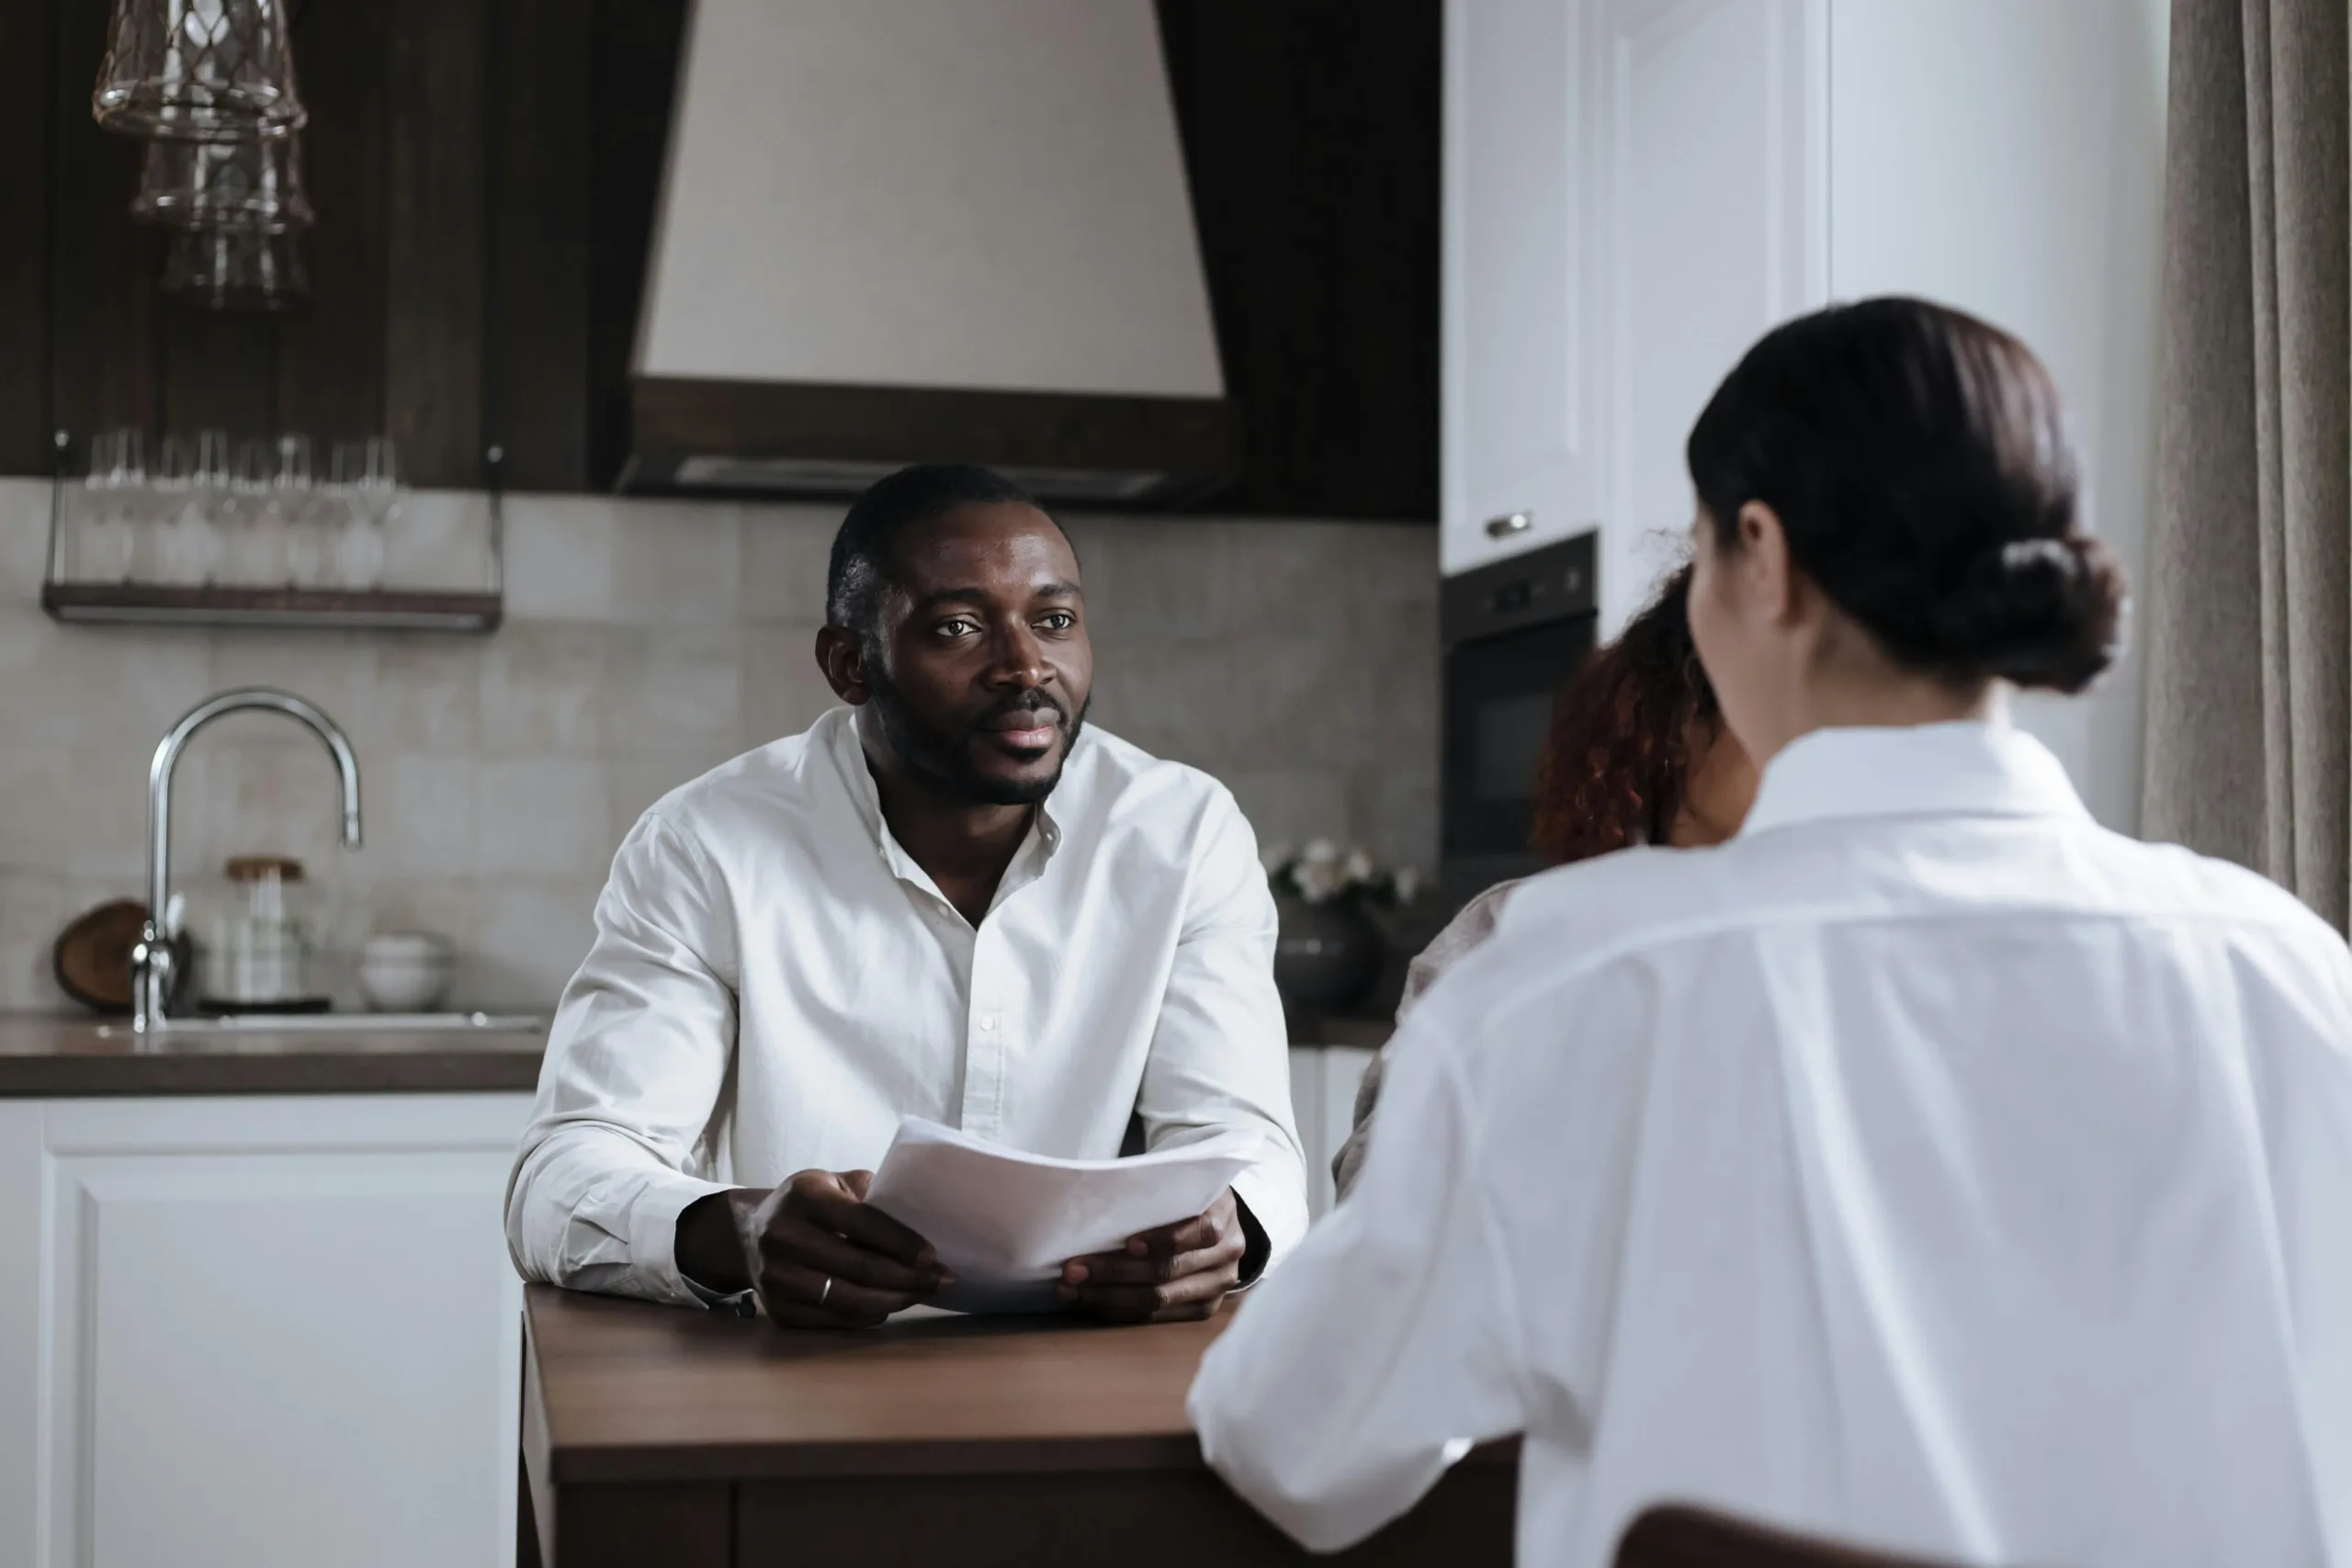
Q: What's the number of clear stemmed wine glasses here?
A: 8